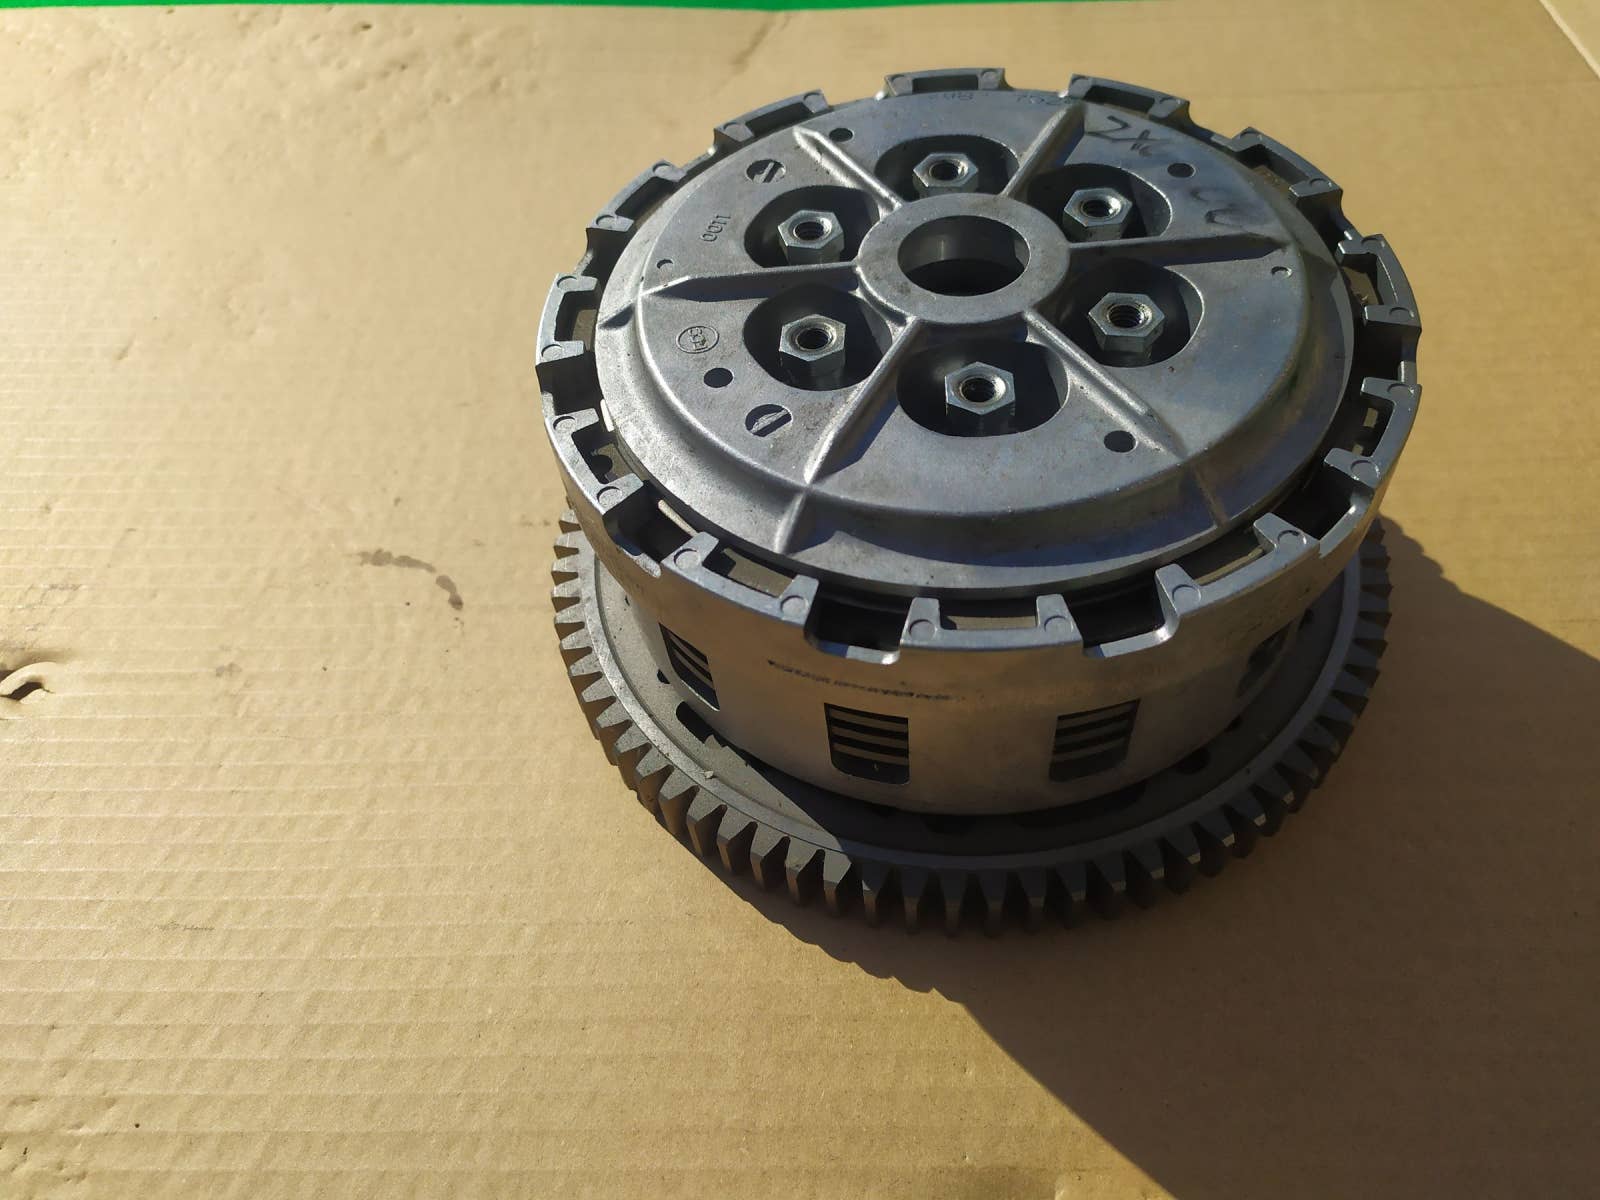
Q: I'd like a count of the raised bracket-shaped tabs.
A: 12